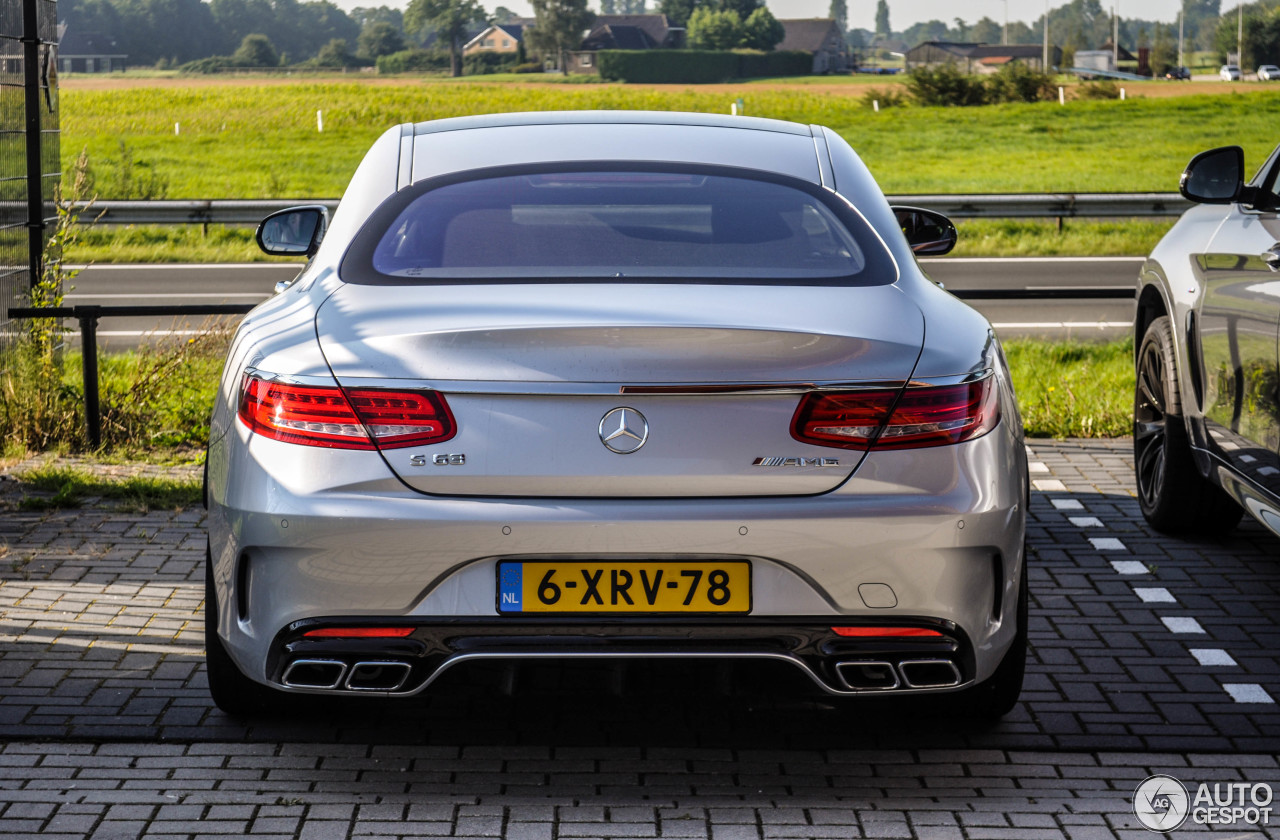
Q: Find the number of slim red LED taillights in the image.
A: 2